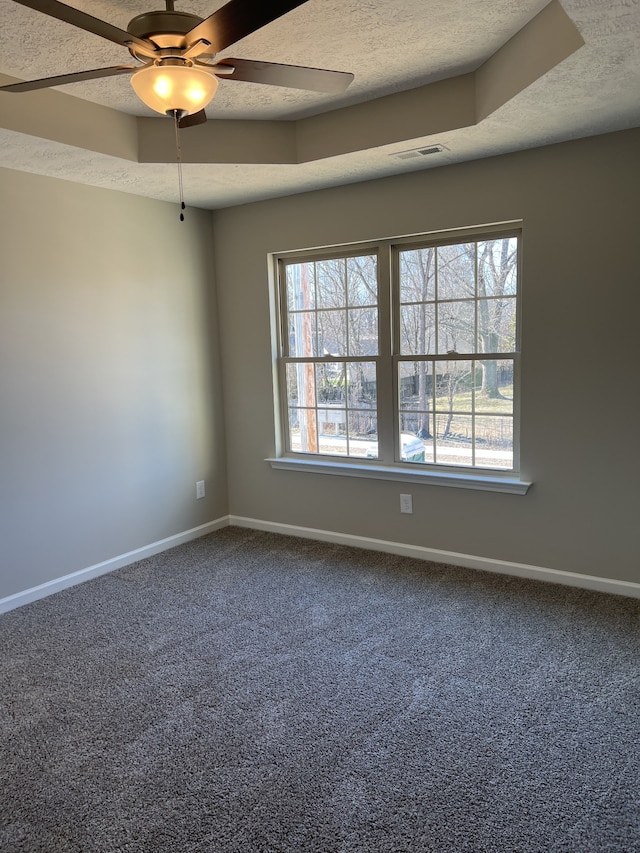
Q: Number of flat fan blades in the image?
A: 5